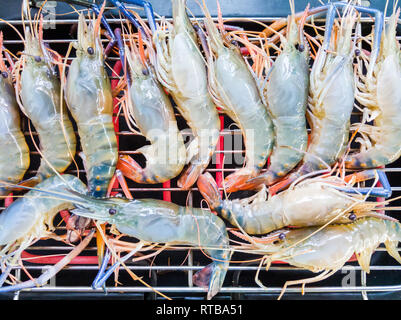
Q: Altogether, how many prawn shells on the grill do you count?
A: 13